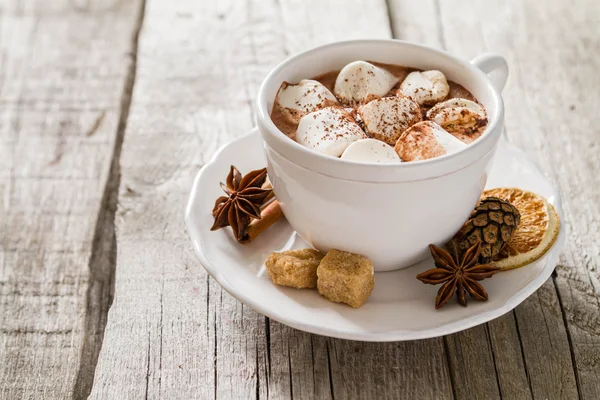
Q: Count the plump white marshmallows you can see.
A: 8